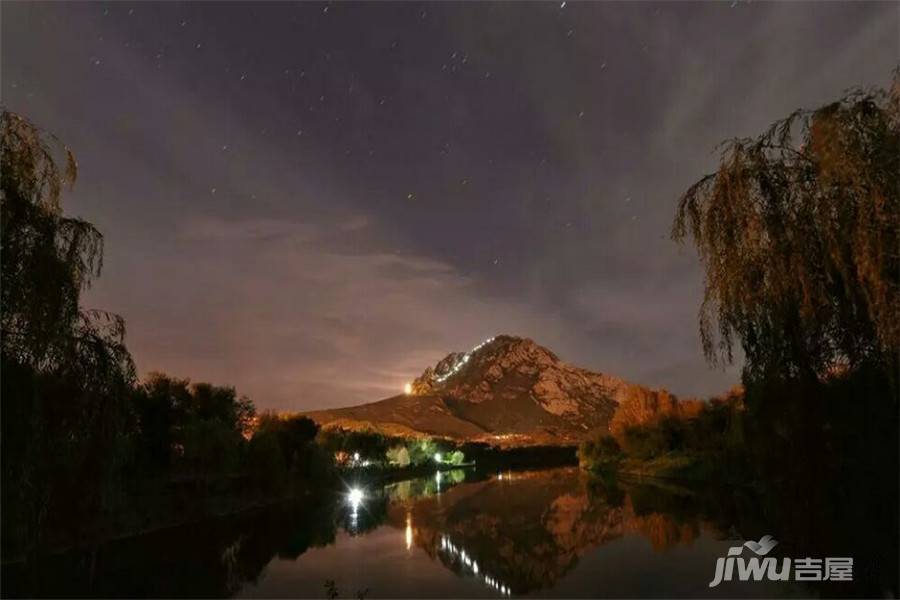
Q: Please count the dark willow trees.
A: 2